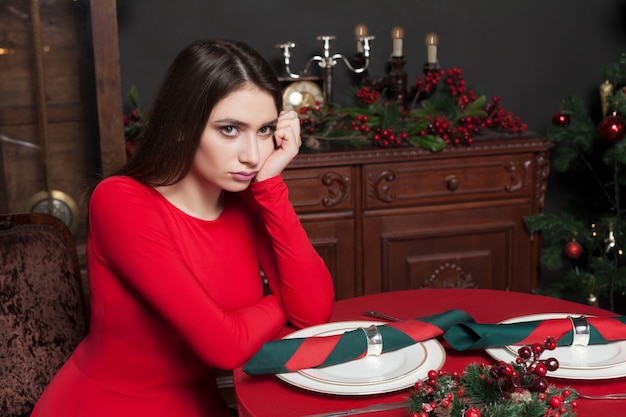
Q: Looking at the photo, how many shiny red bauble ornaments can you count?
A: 3